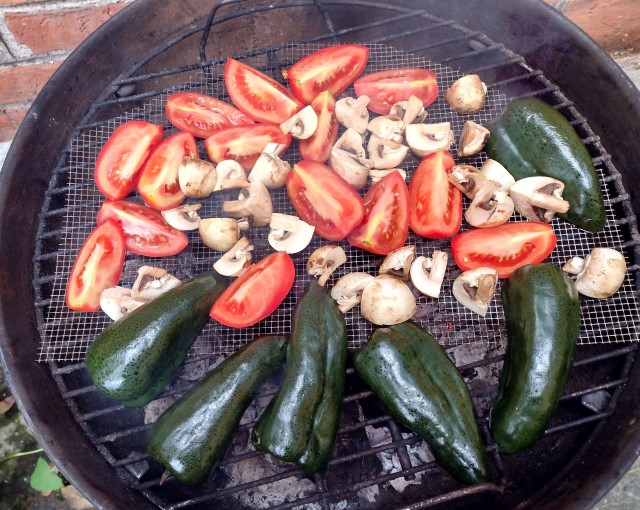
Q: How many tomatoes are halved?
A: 15